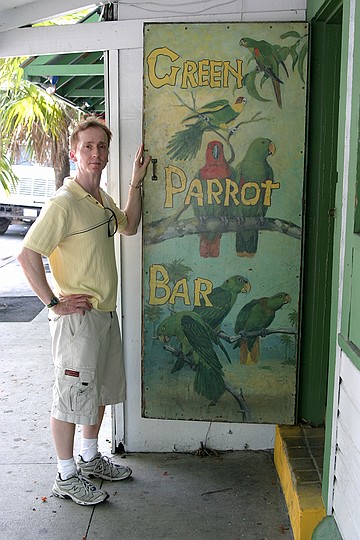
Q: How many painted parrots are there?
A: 7